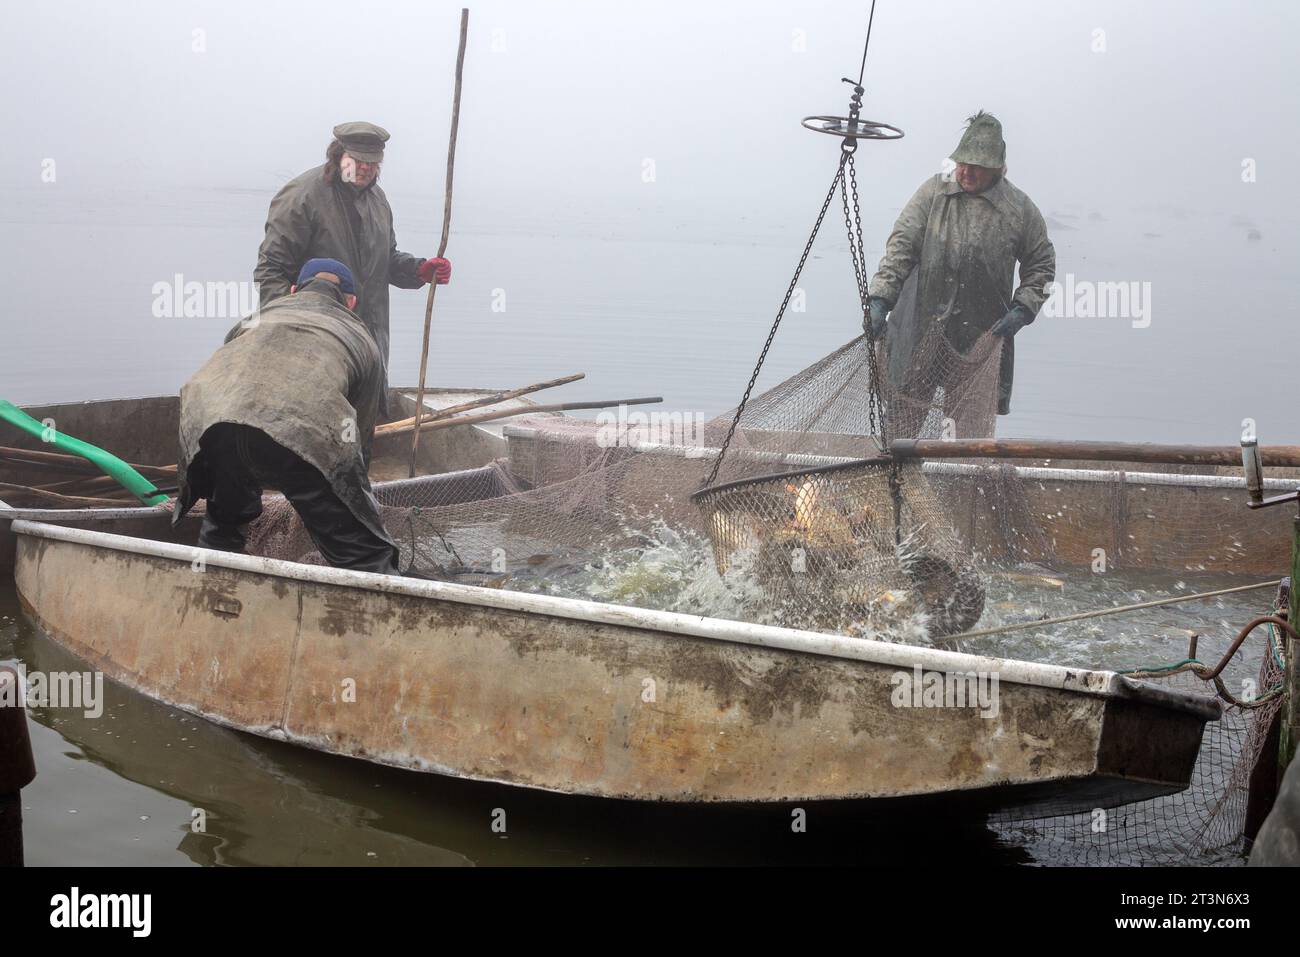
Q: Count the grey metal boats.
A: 3